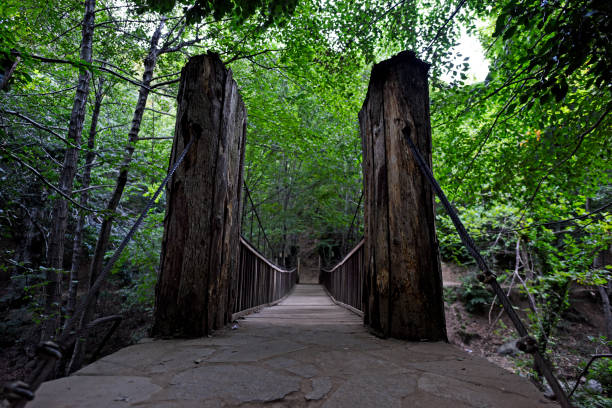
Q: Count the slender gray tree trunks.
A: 3